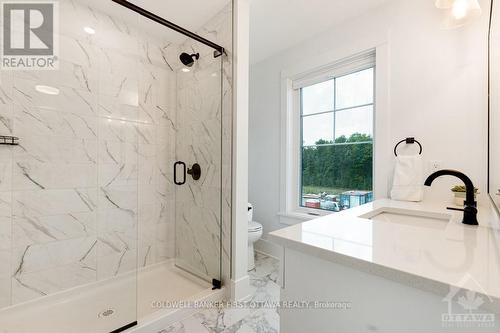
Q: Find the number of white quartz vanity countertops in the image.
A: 1